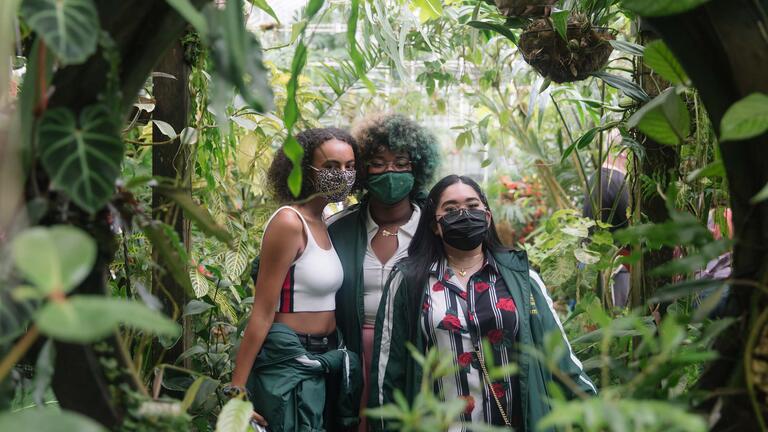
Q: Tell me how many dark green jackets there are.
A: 3